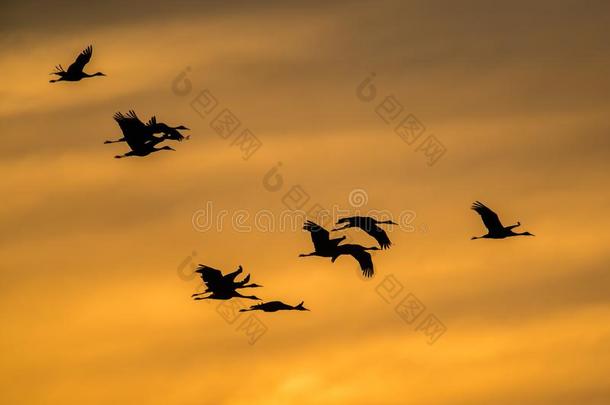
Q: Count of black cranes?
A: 11